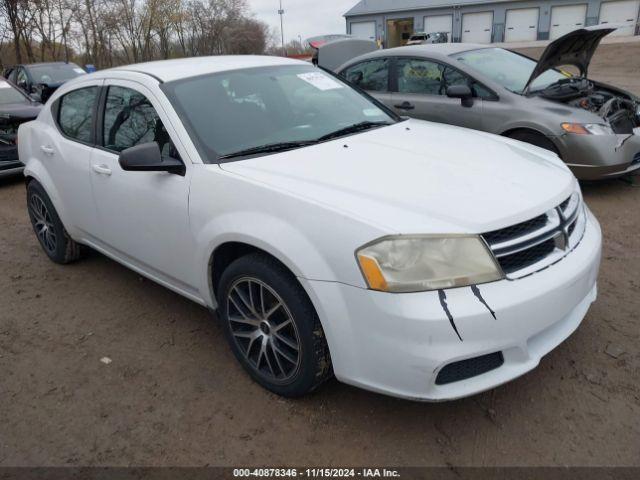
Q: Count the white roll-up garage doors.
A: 6